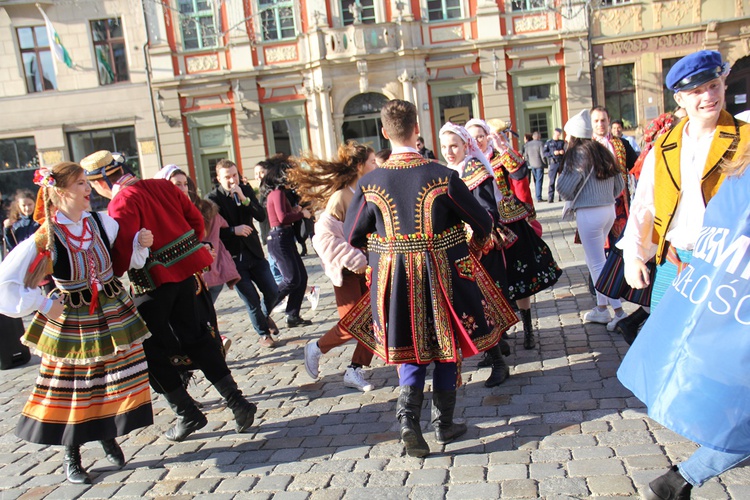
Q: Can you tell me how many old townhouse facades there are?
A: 3